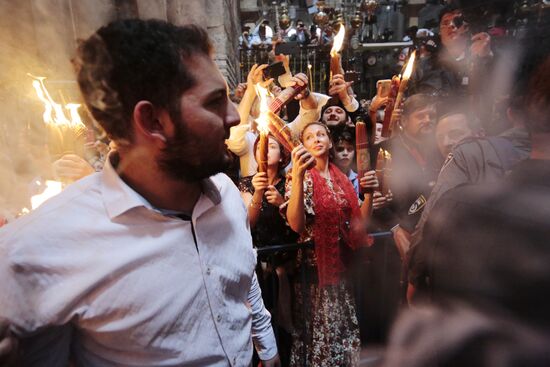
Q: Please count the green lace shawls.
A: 0